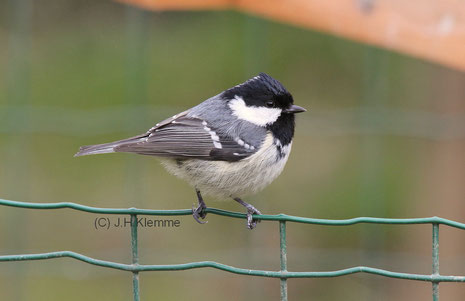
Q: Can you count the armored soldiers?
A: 0